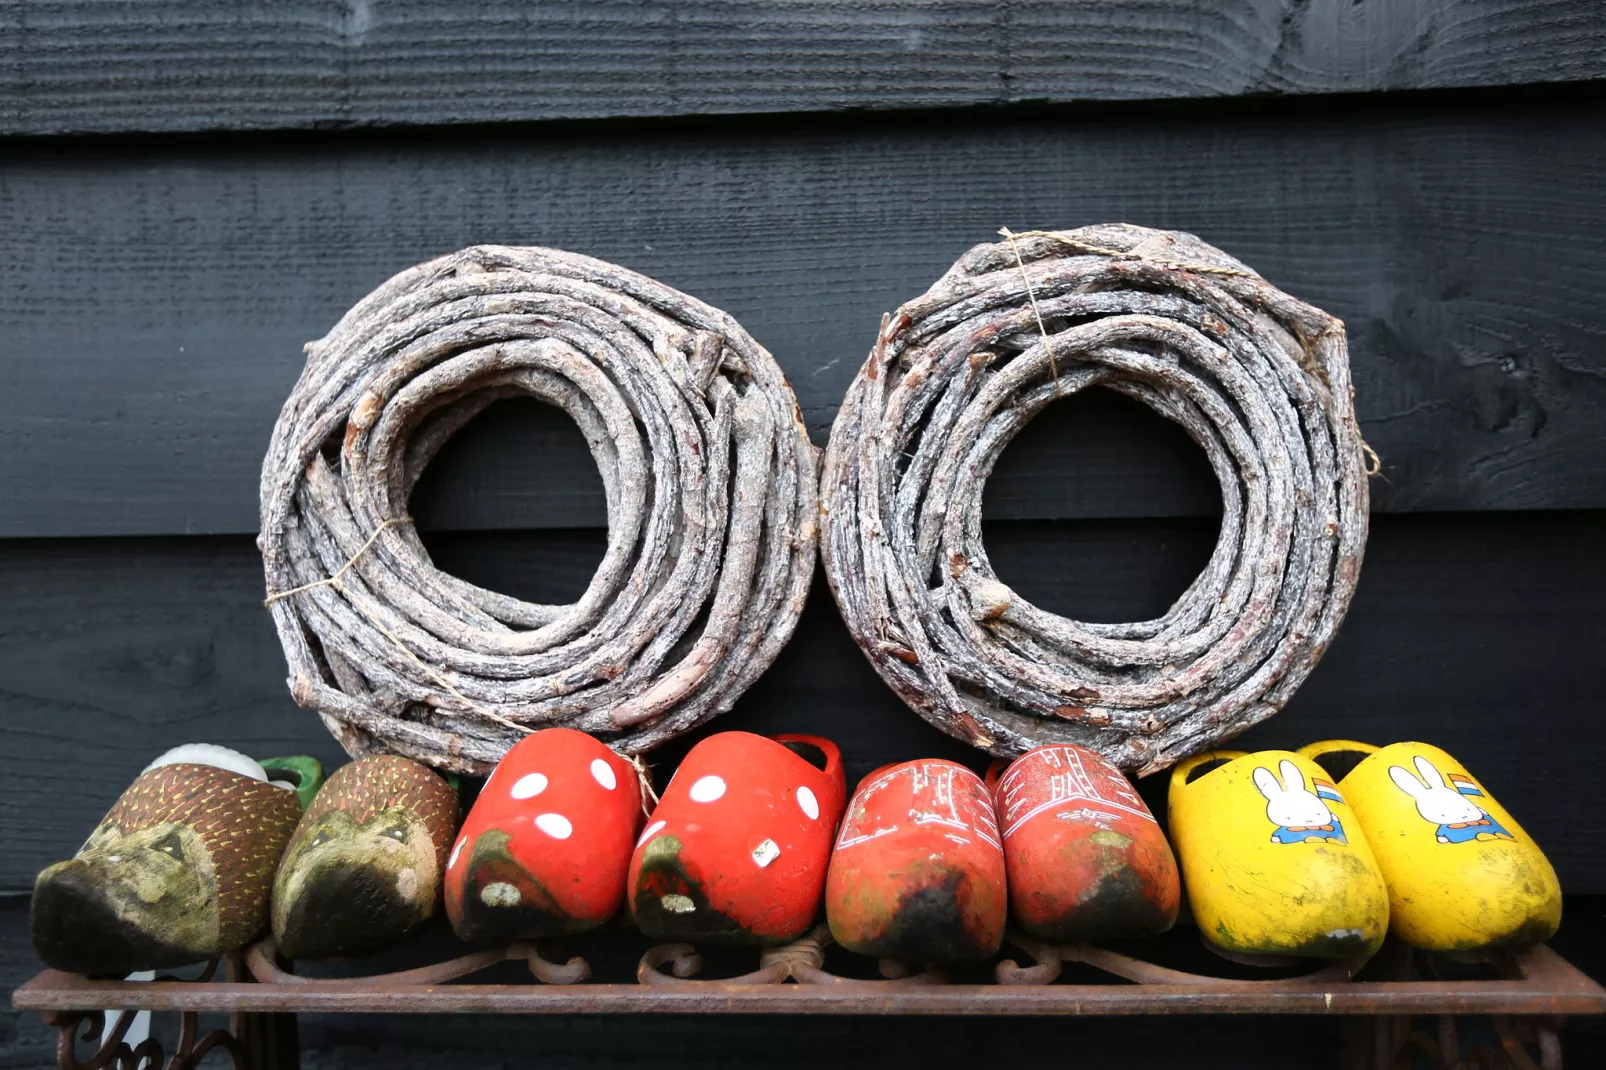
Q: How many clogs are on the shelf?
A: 8